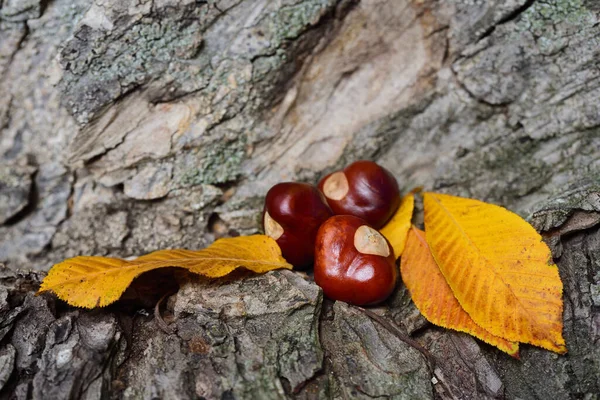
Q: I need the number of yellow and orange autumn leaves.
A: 4